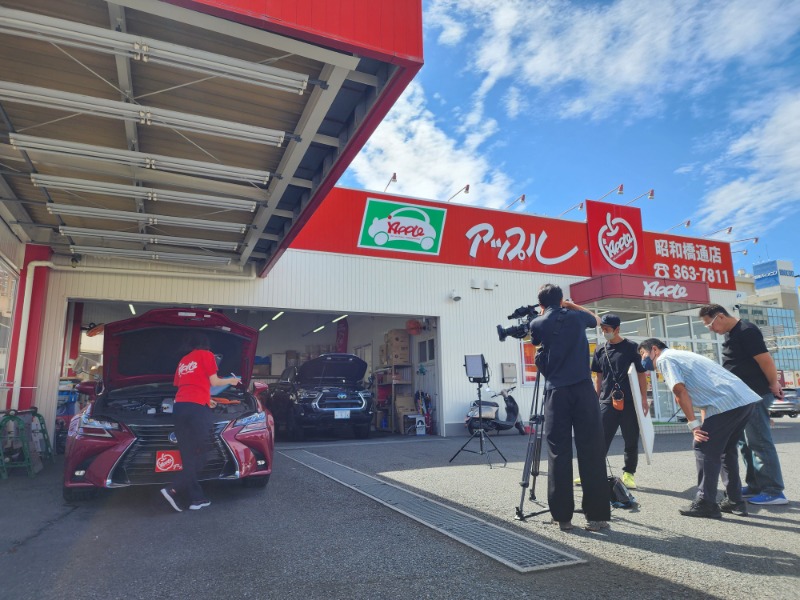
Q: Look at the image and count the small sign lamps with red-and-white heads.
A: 10